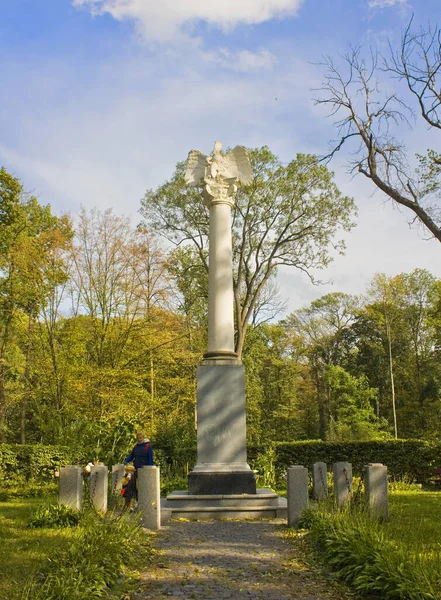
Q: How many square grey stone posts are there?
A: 8